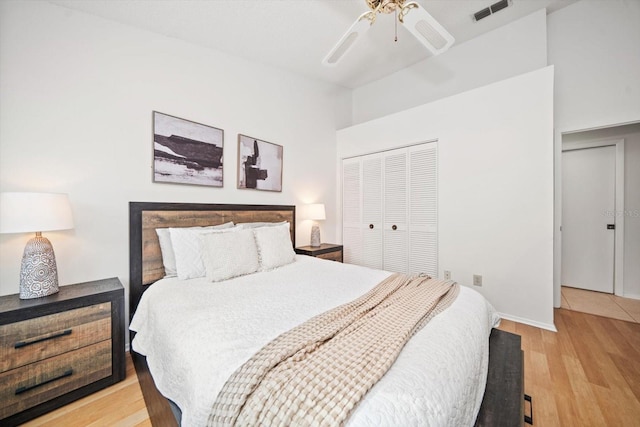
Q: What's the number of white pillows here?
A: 5